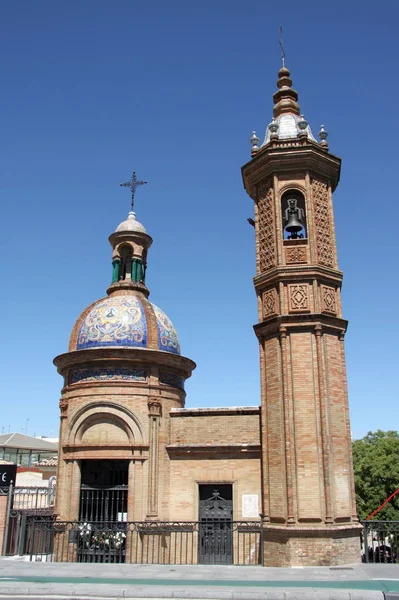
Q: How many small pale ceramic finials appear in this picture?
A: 4